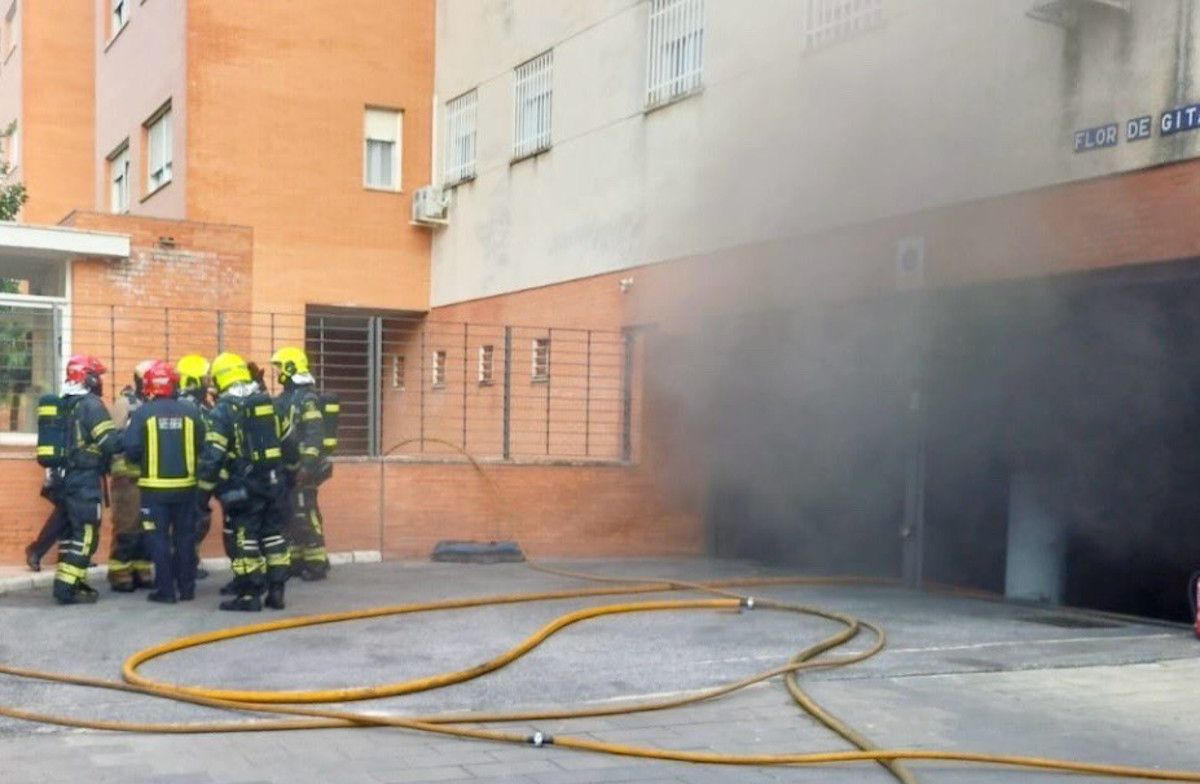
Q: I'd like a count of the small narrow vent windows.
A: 4